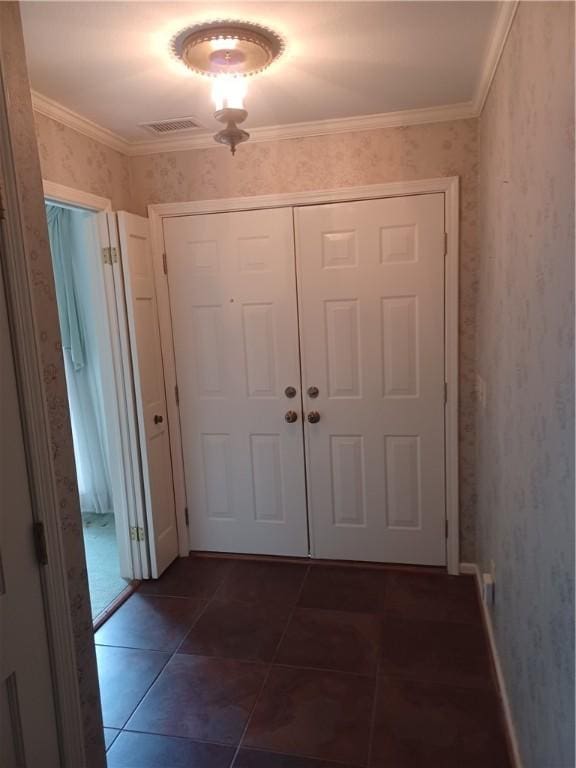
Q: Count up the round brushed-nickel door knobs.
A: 2